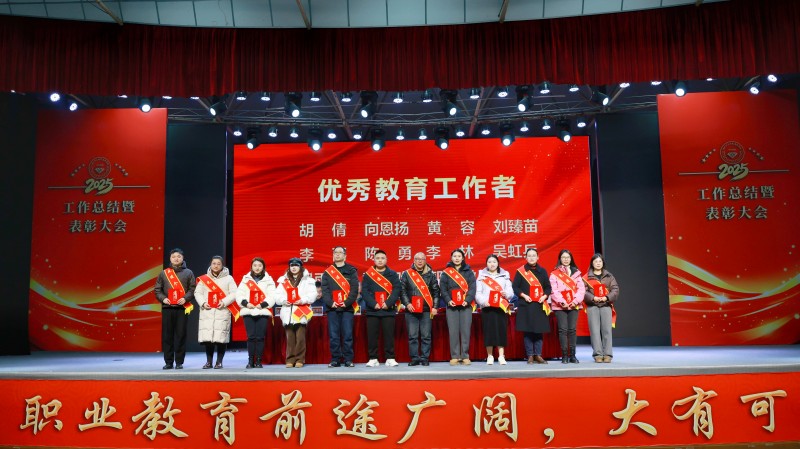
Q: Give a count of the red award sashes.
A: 12